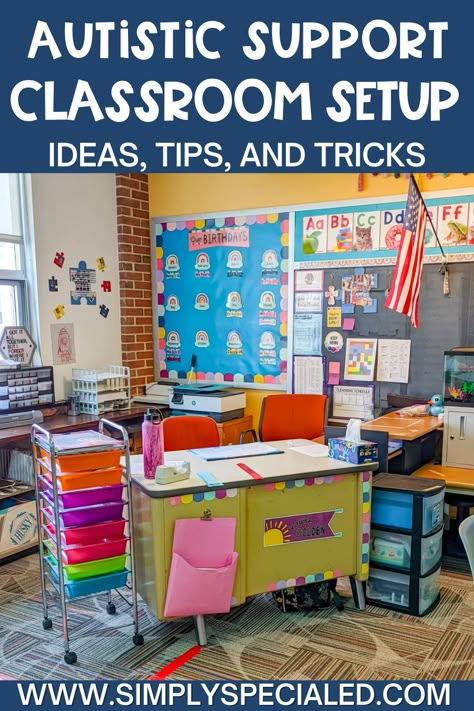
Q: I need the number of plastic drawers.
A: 11